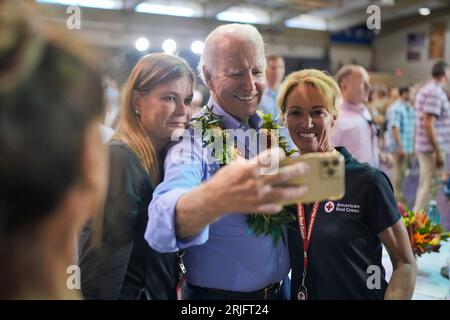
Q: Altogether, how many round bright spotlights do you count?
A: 3